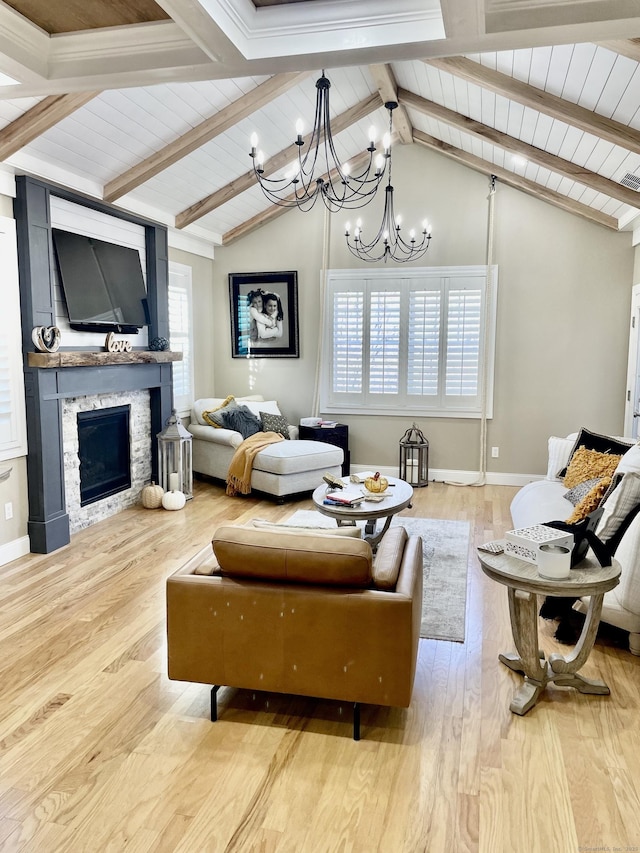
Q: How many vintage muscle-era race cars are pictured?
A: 0